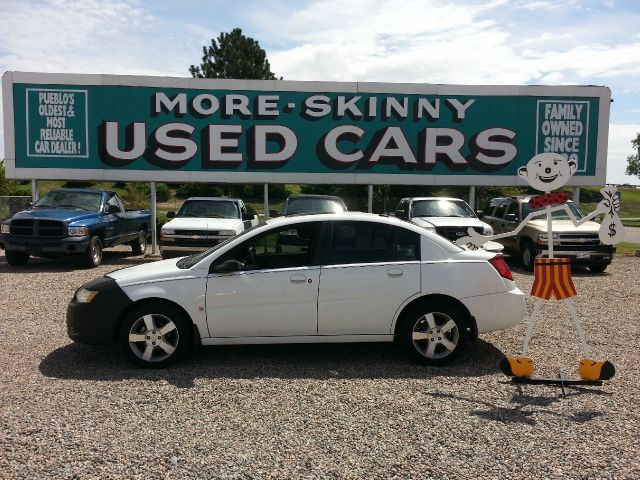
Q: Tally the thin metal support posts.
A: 6